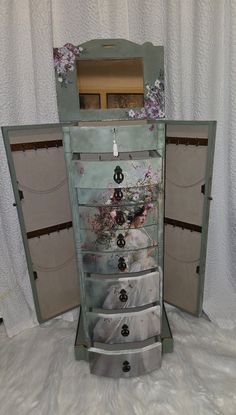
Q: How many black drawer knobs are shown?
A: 8